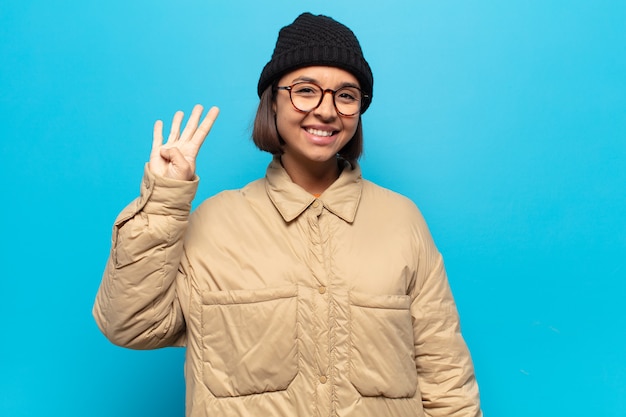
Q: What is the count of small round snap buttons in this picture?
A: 3